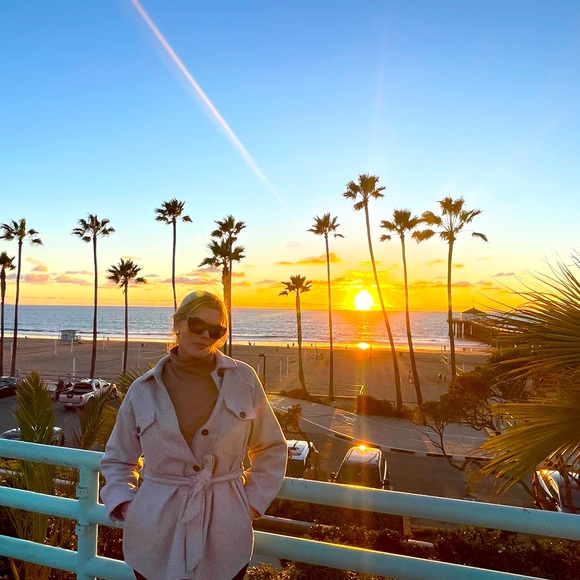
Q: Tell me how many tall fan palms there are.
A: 12